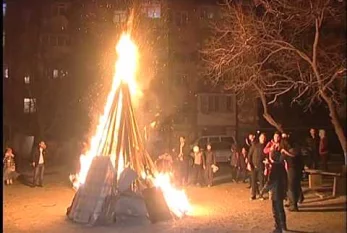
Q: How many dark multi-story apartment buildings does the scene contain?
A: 1